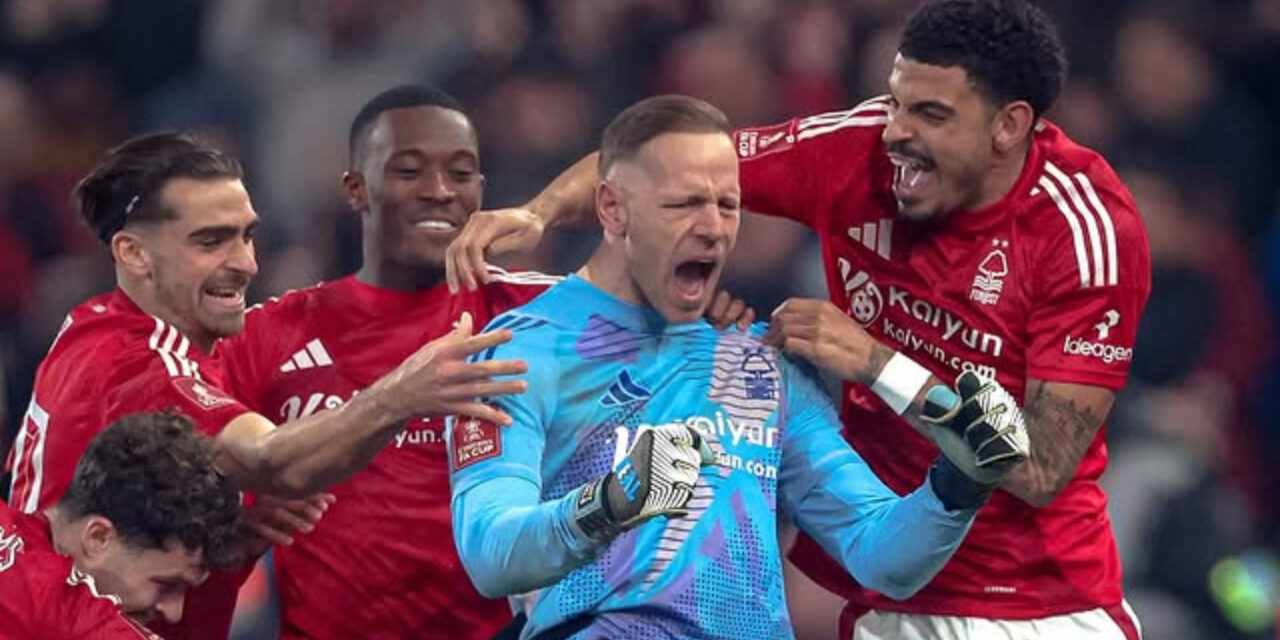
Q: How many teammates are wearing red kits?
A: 4